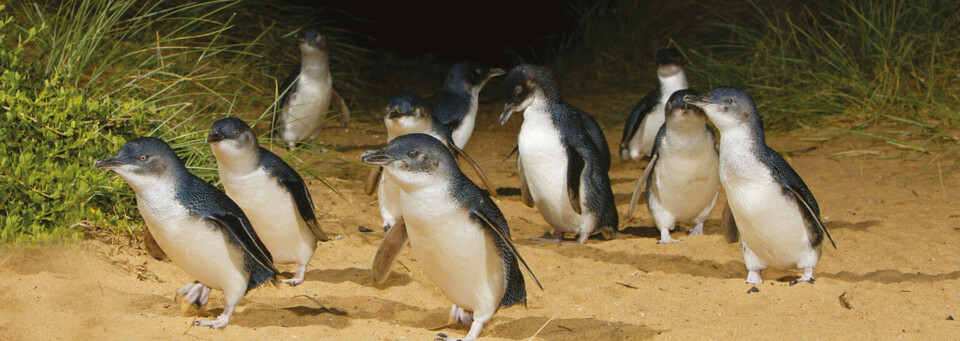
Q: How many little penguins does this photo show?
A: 10